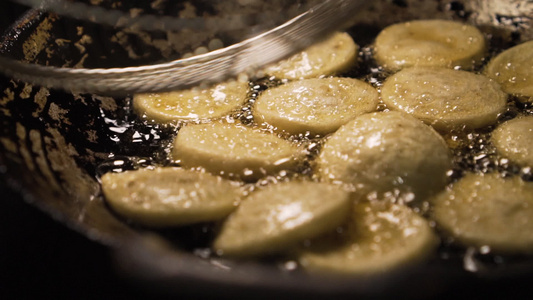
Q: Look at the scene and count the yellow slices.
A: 13